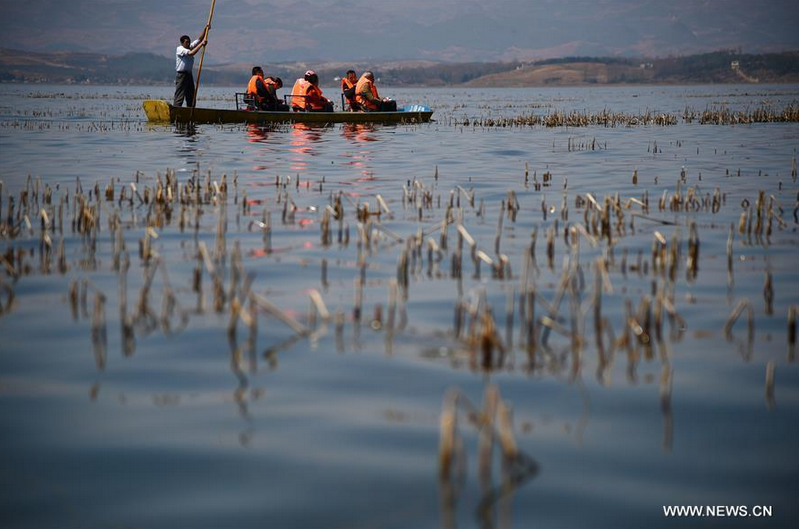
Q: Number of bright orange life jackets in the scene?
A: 5